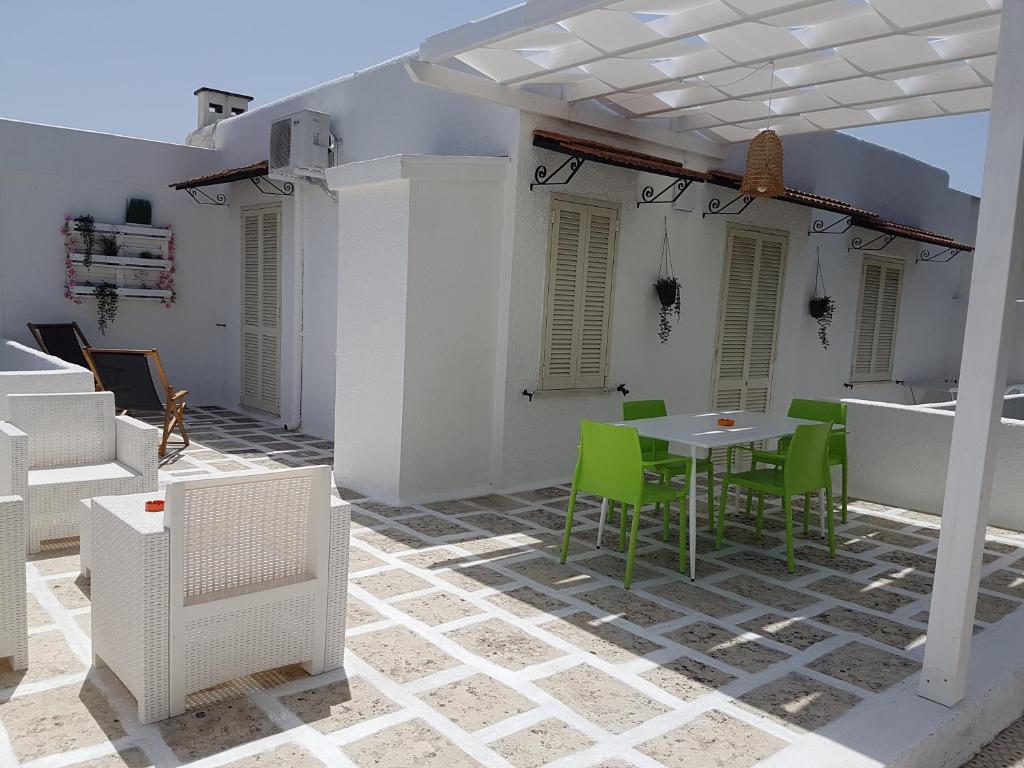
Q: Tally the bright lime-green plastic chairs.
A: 4